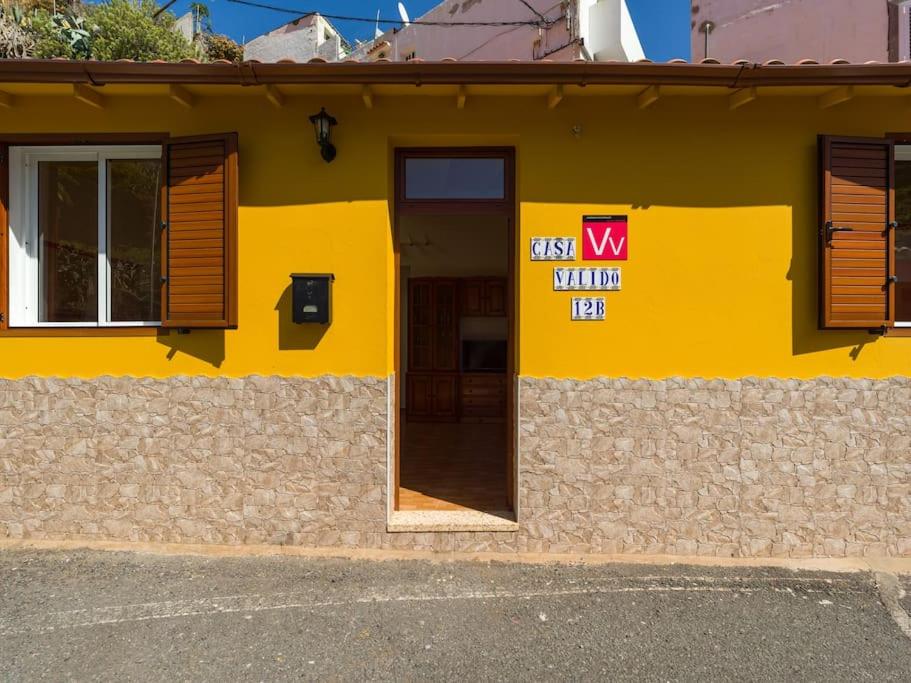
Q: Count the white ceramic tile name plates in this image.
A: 3